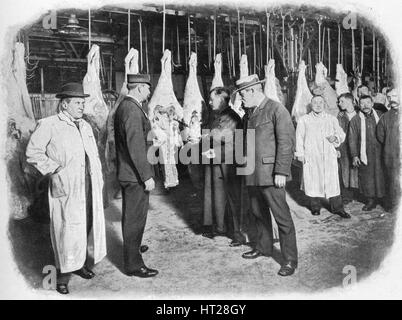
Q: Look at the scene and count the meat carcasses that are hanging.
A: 11